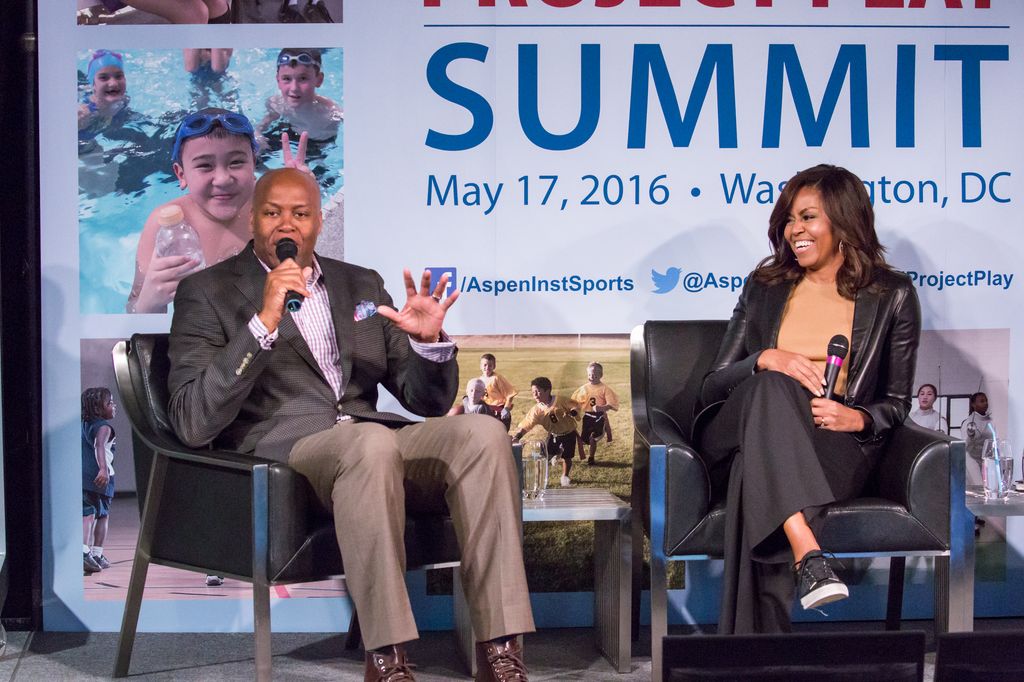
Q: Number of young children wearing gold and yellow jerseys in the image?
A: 3